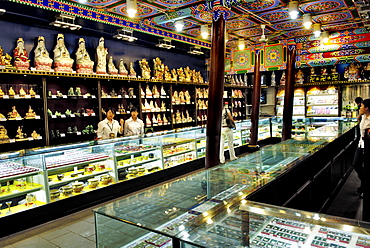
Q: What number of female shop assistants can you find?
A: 2